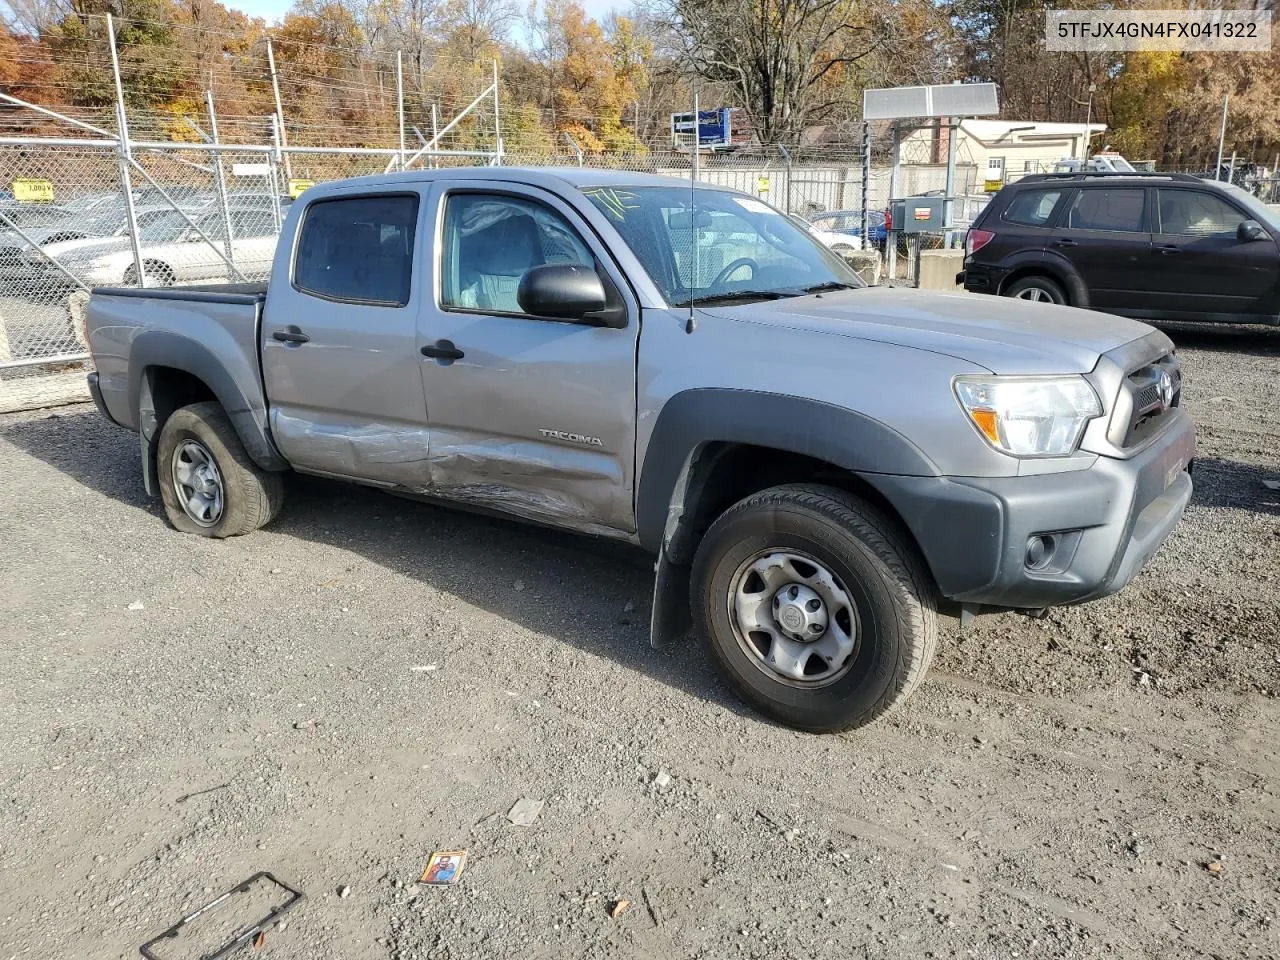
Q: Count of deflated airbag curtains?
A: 1